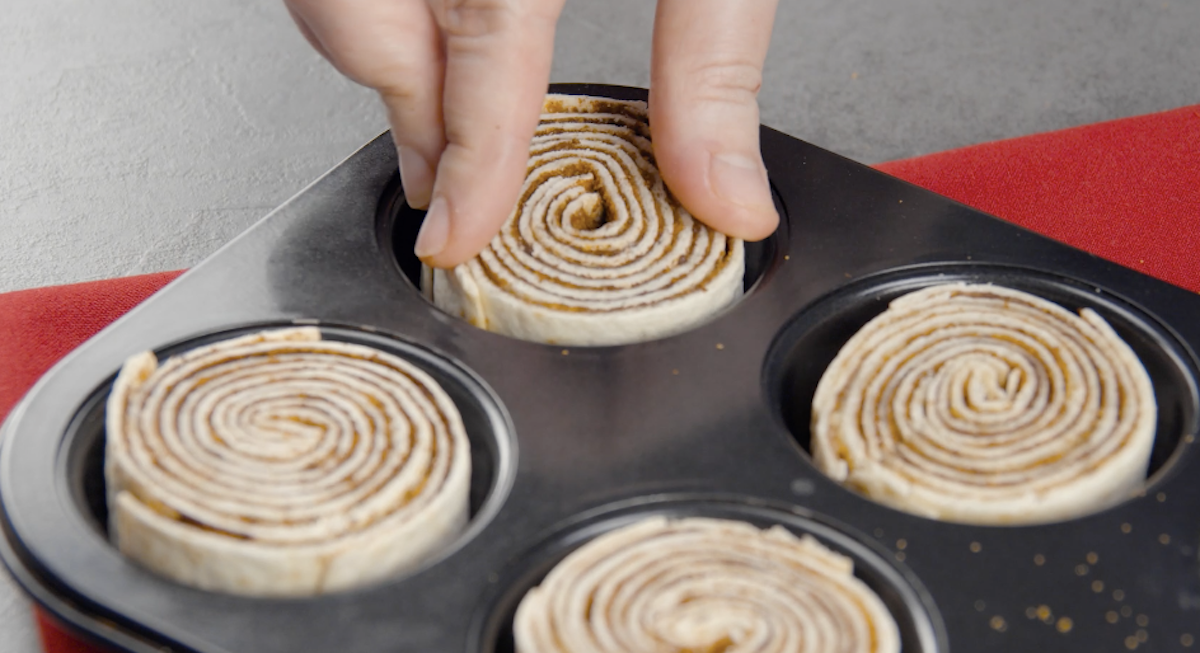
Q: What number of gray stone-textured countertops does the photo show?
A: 1